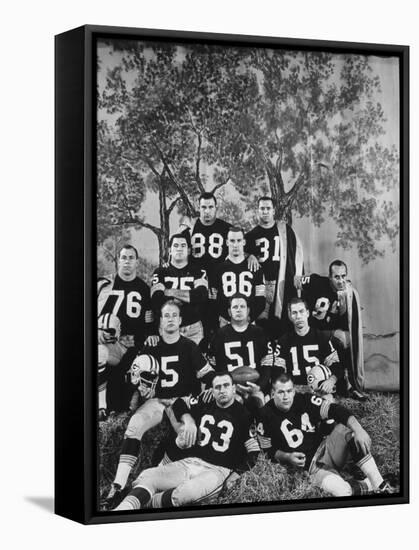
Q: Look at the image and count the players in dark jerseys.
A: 11